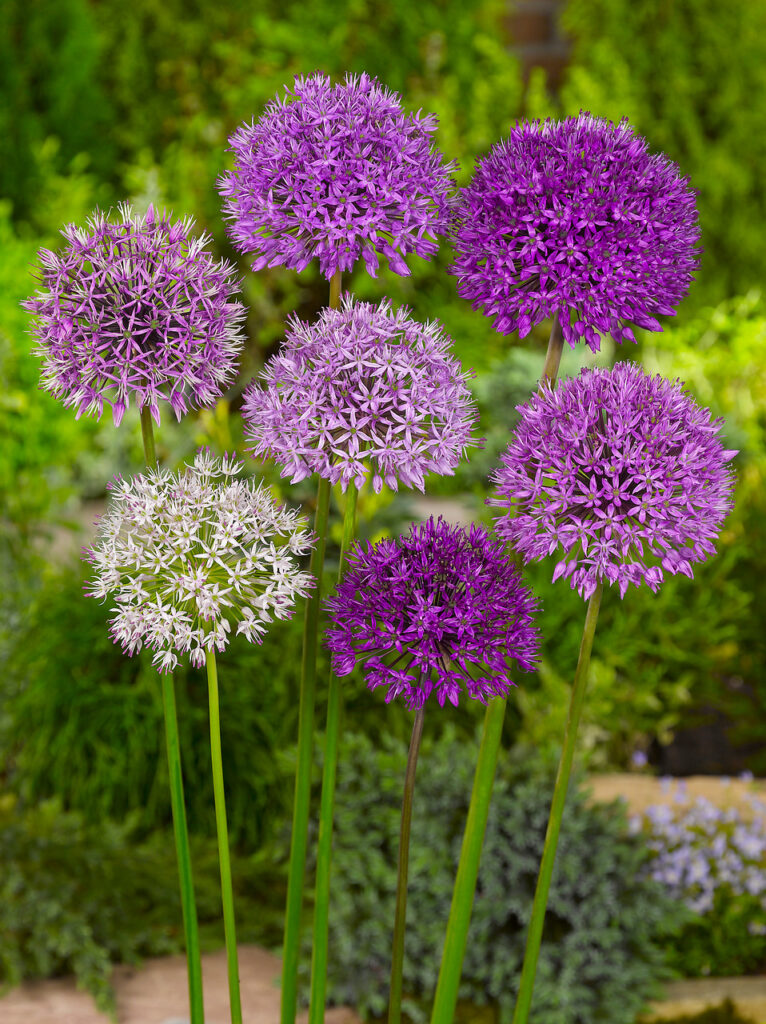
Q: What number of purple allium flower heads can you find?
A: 6